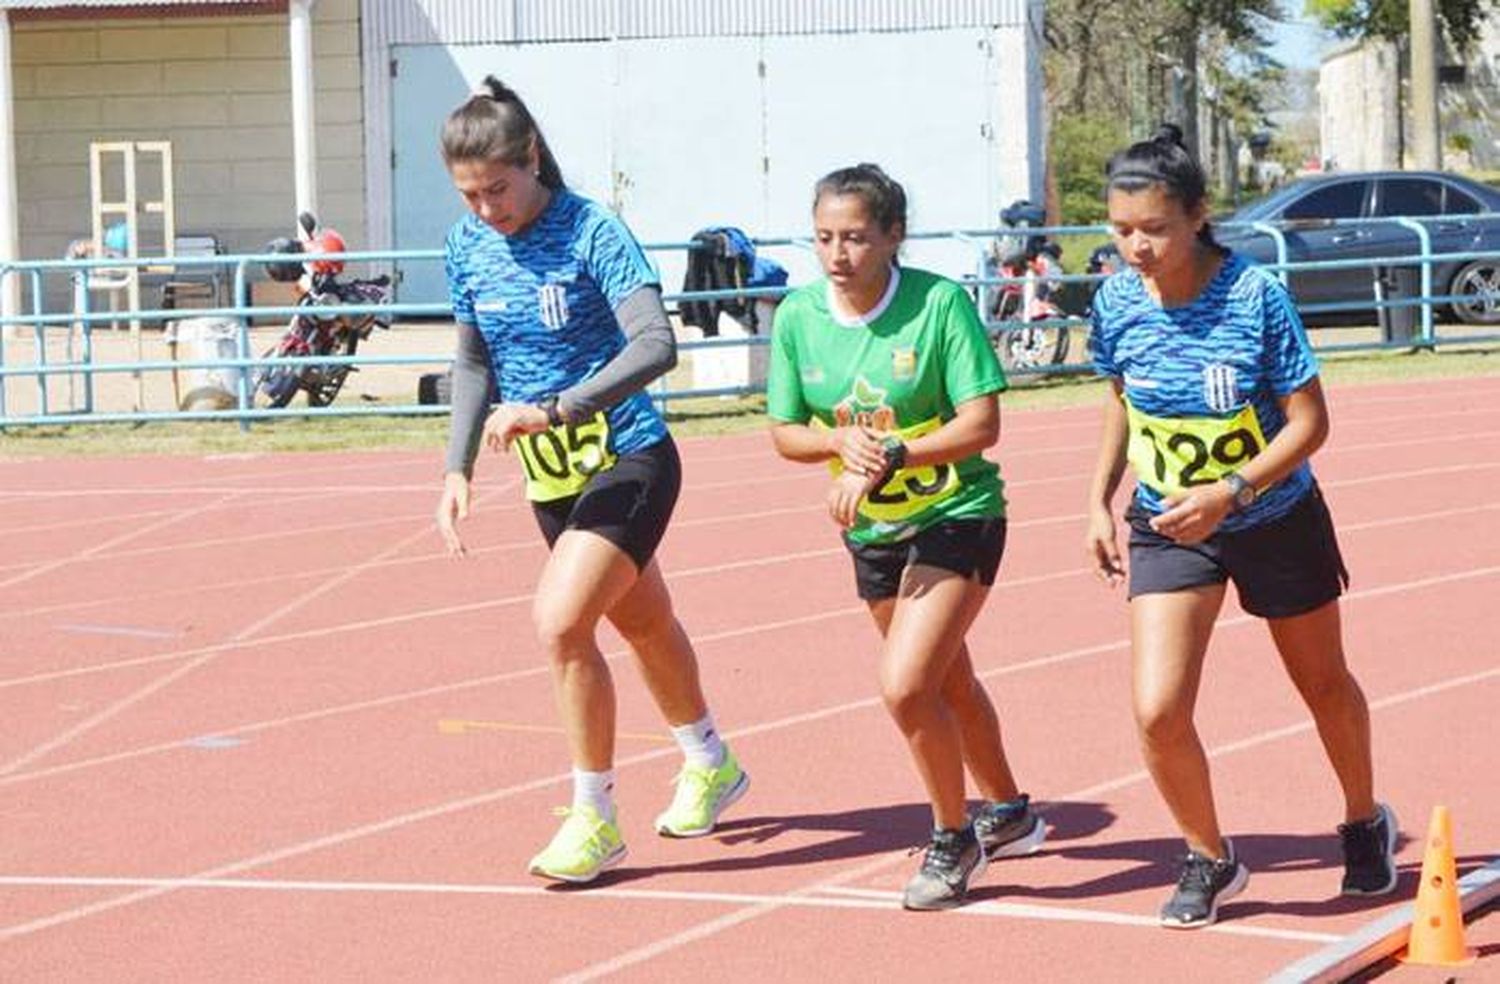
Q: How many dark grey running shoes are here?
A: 4